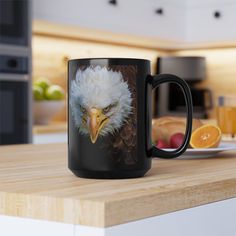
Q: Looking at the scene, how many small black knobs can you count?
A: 3